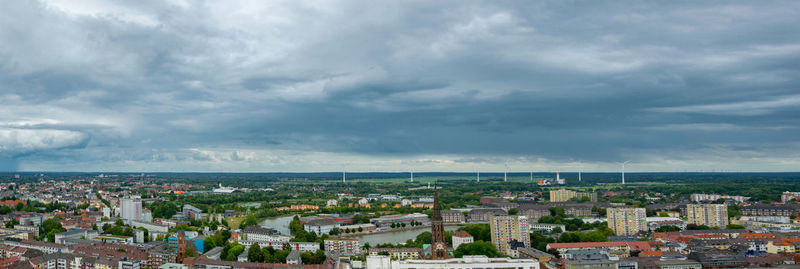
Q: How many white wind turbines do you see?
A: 7